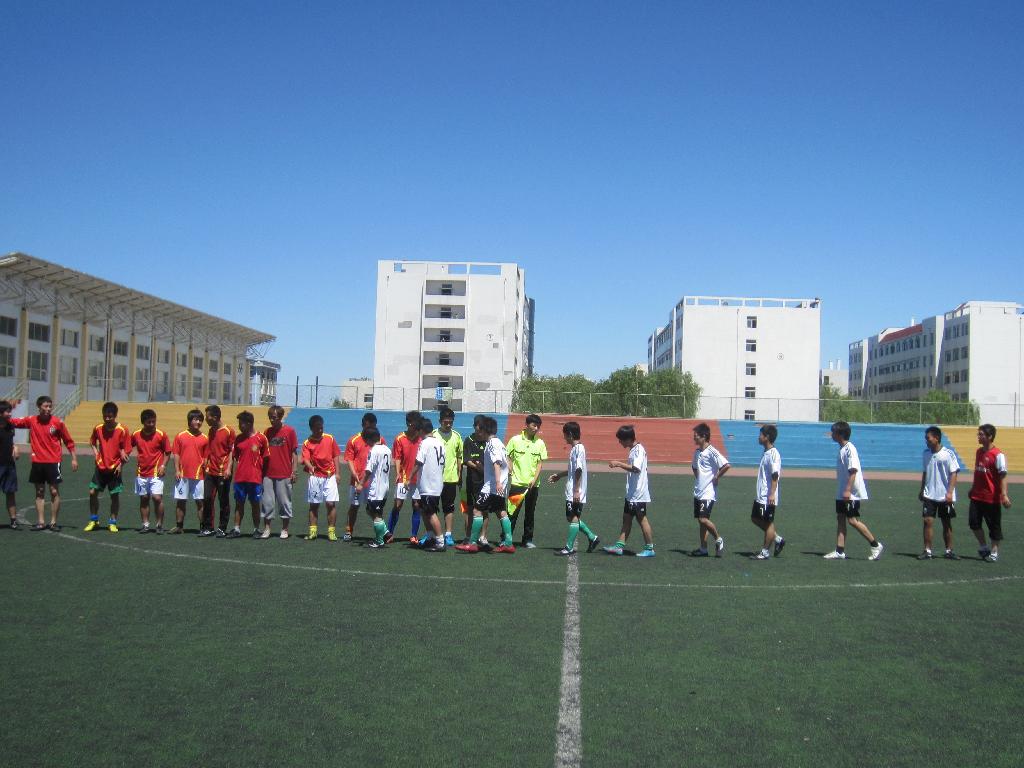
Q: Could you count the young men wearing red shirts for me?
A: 11